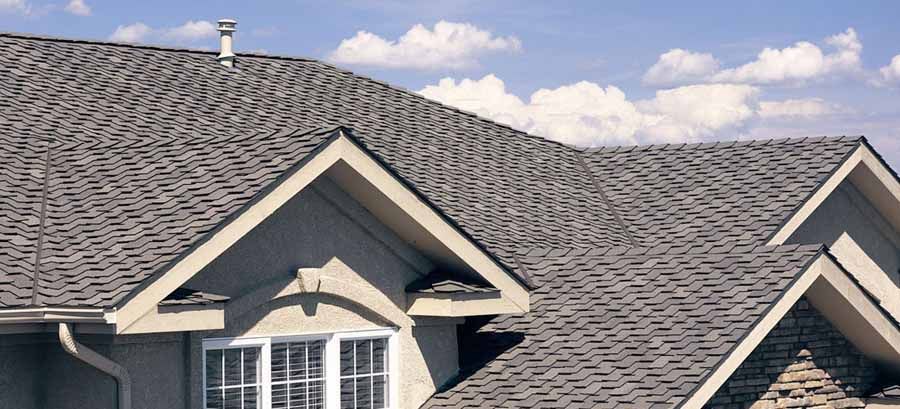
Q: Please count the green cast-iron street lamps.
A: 0